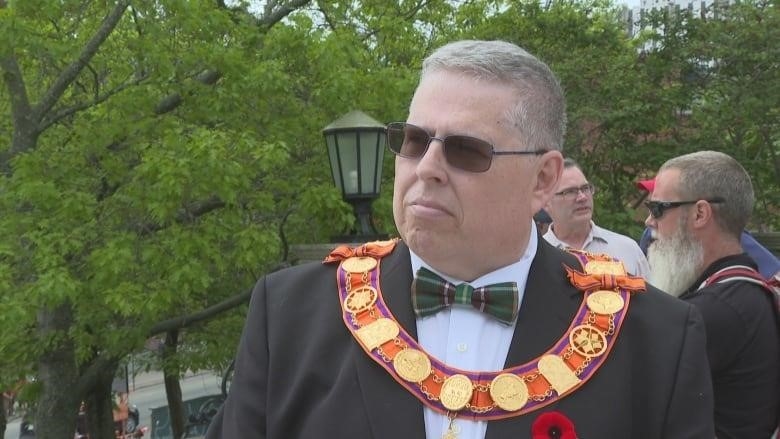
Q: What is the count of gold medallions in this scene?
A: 10